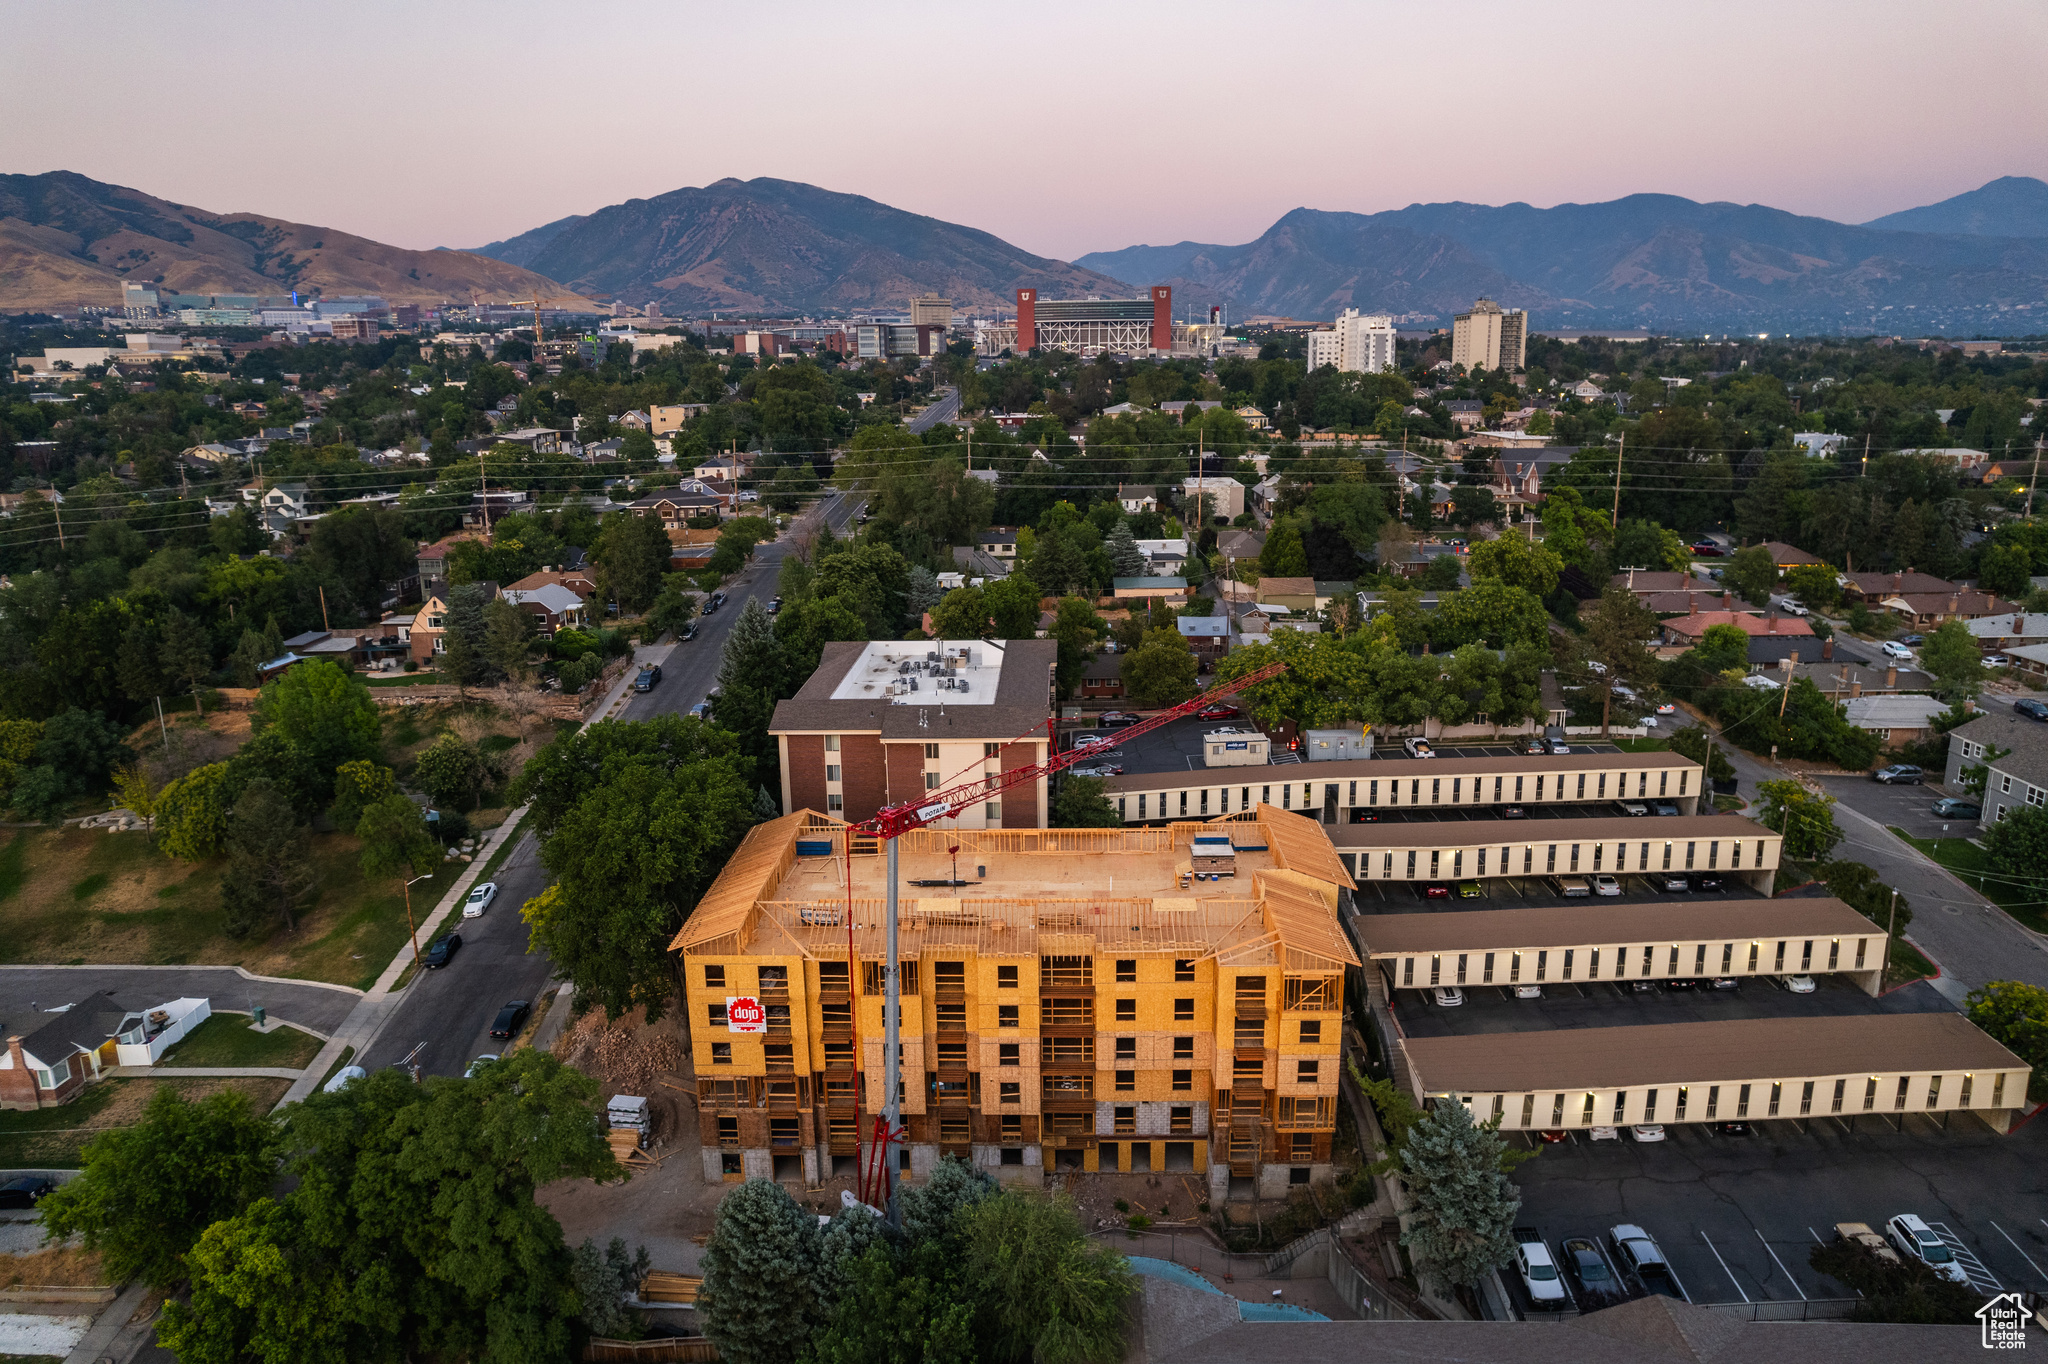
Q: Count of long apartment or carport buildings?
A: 4